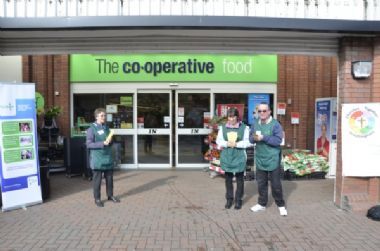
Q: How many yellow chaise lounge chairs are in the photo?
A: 0